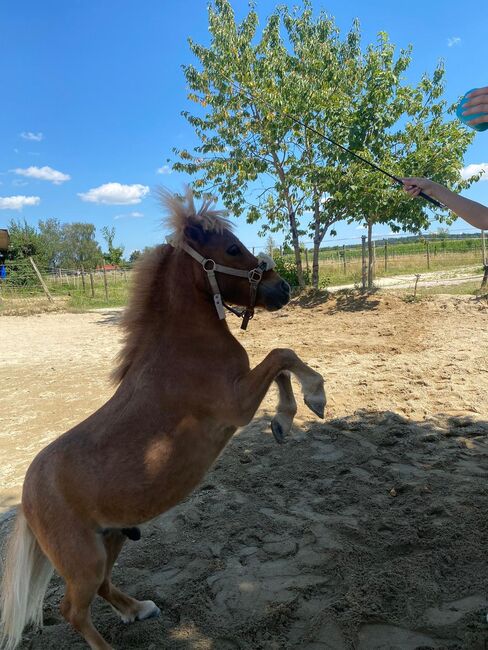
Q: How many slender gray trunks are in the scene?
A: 3